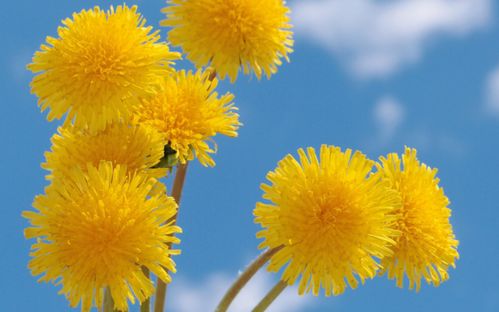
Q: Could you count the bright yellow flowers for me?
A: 7